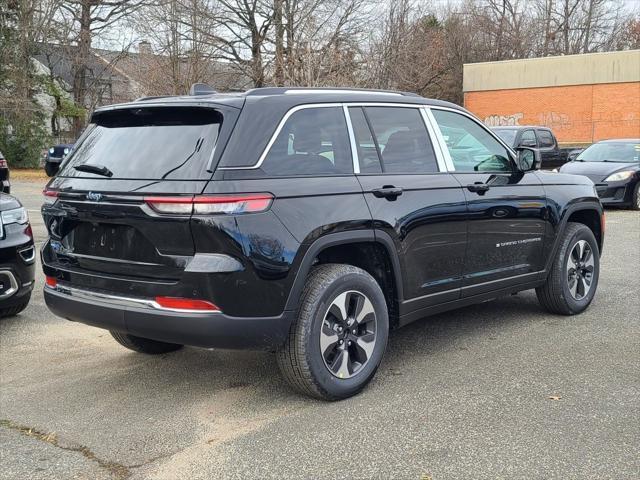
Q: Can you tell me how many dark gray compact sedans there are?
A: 1